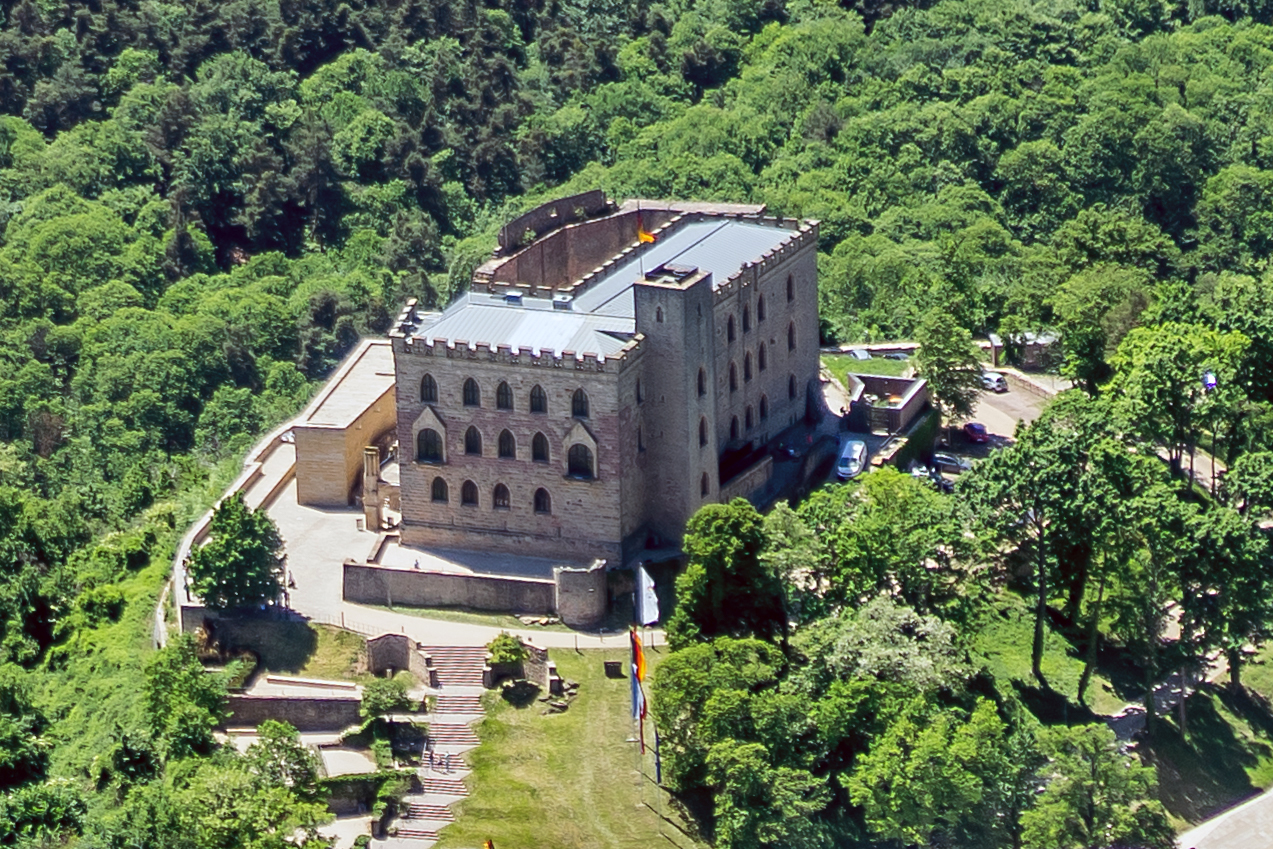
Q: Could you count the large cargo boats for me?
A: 0